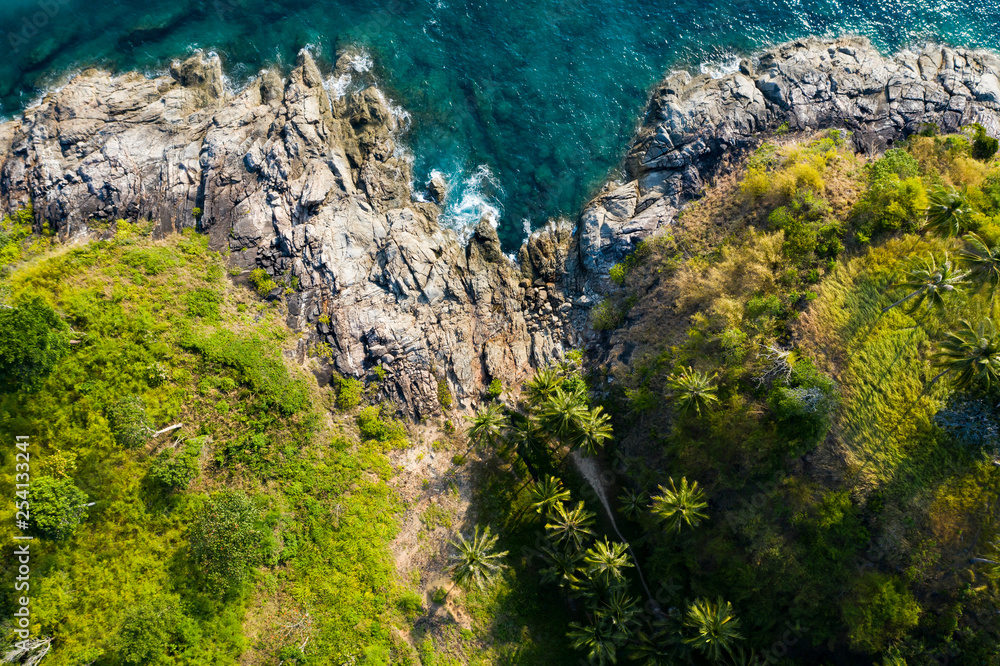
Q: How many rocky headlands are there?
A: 2